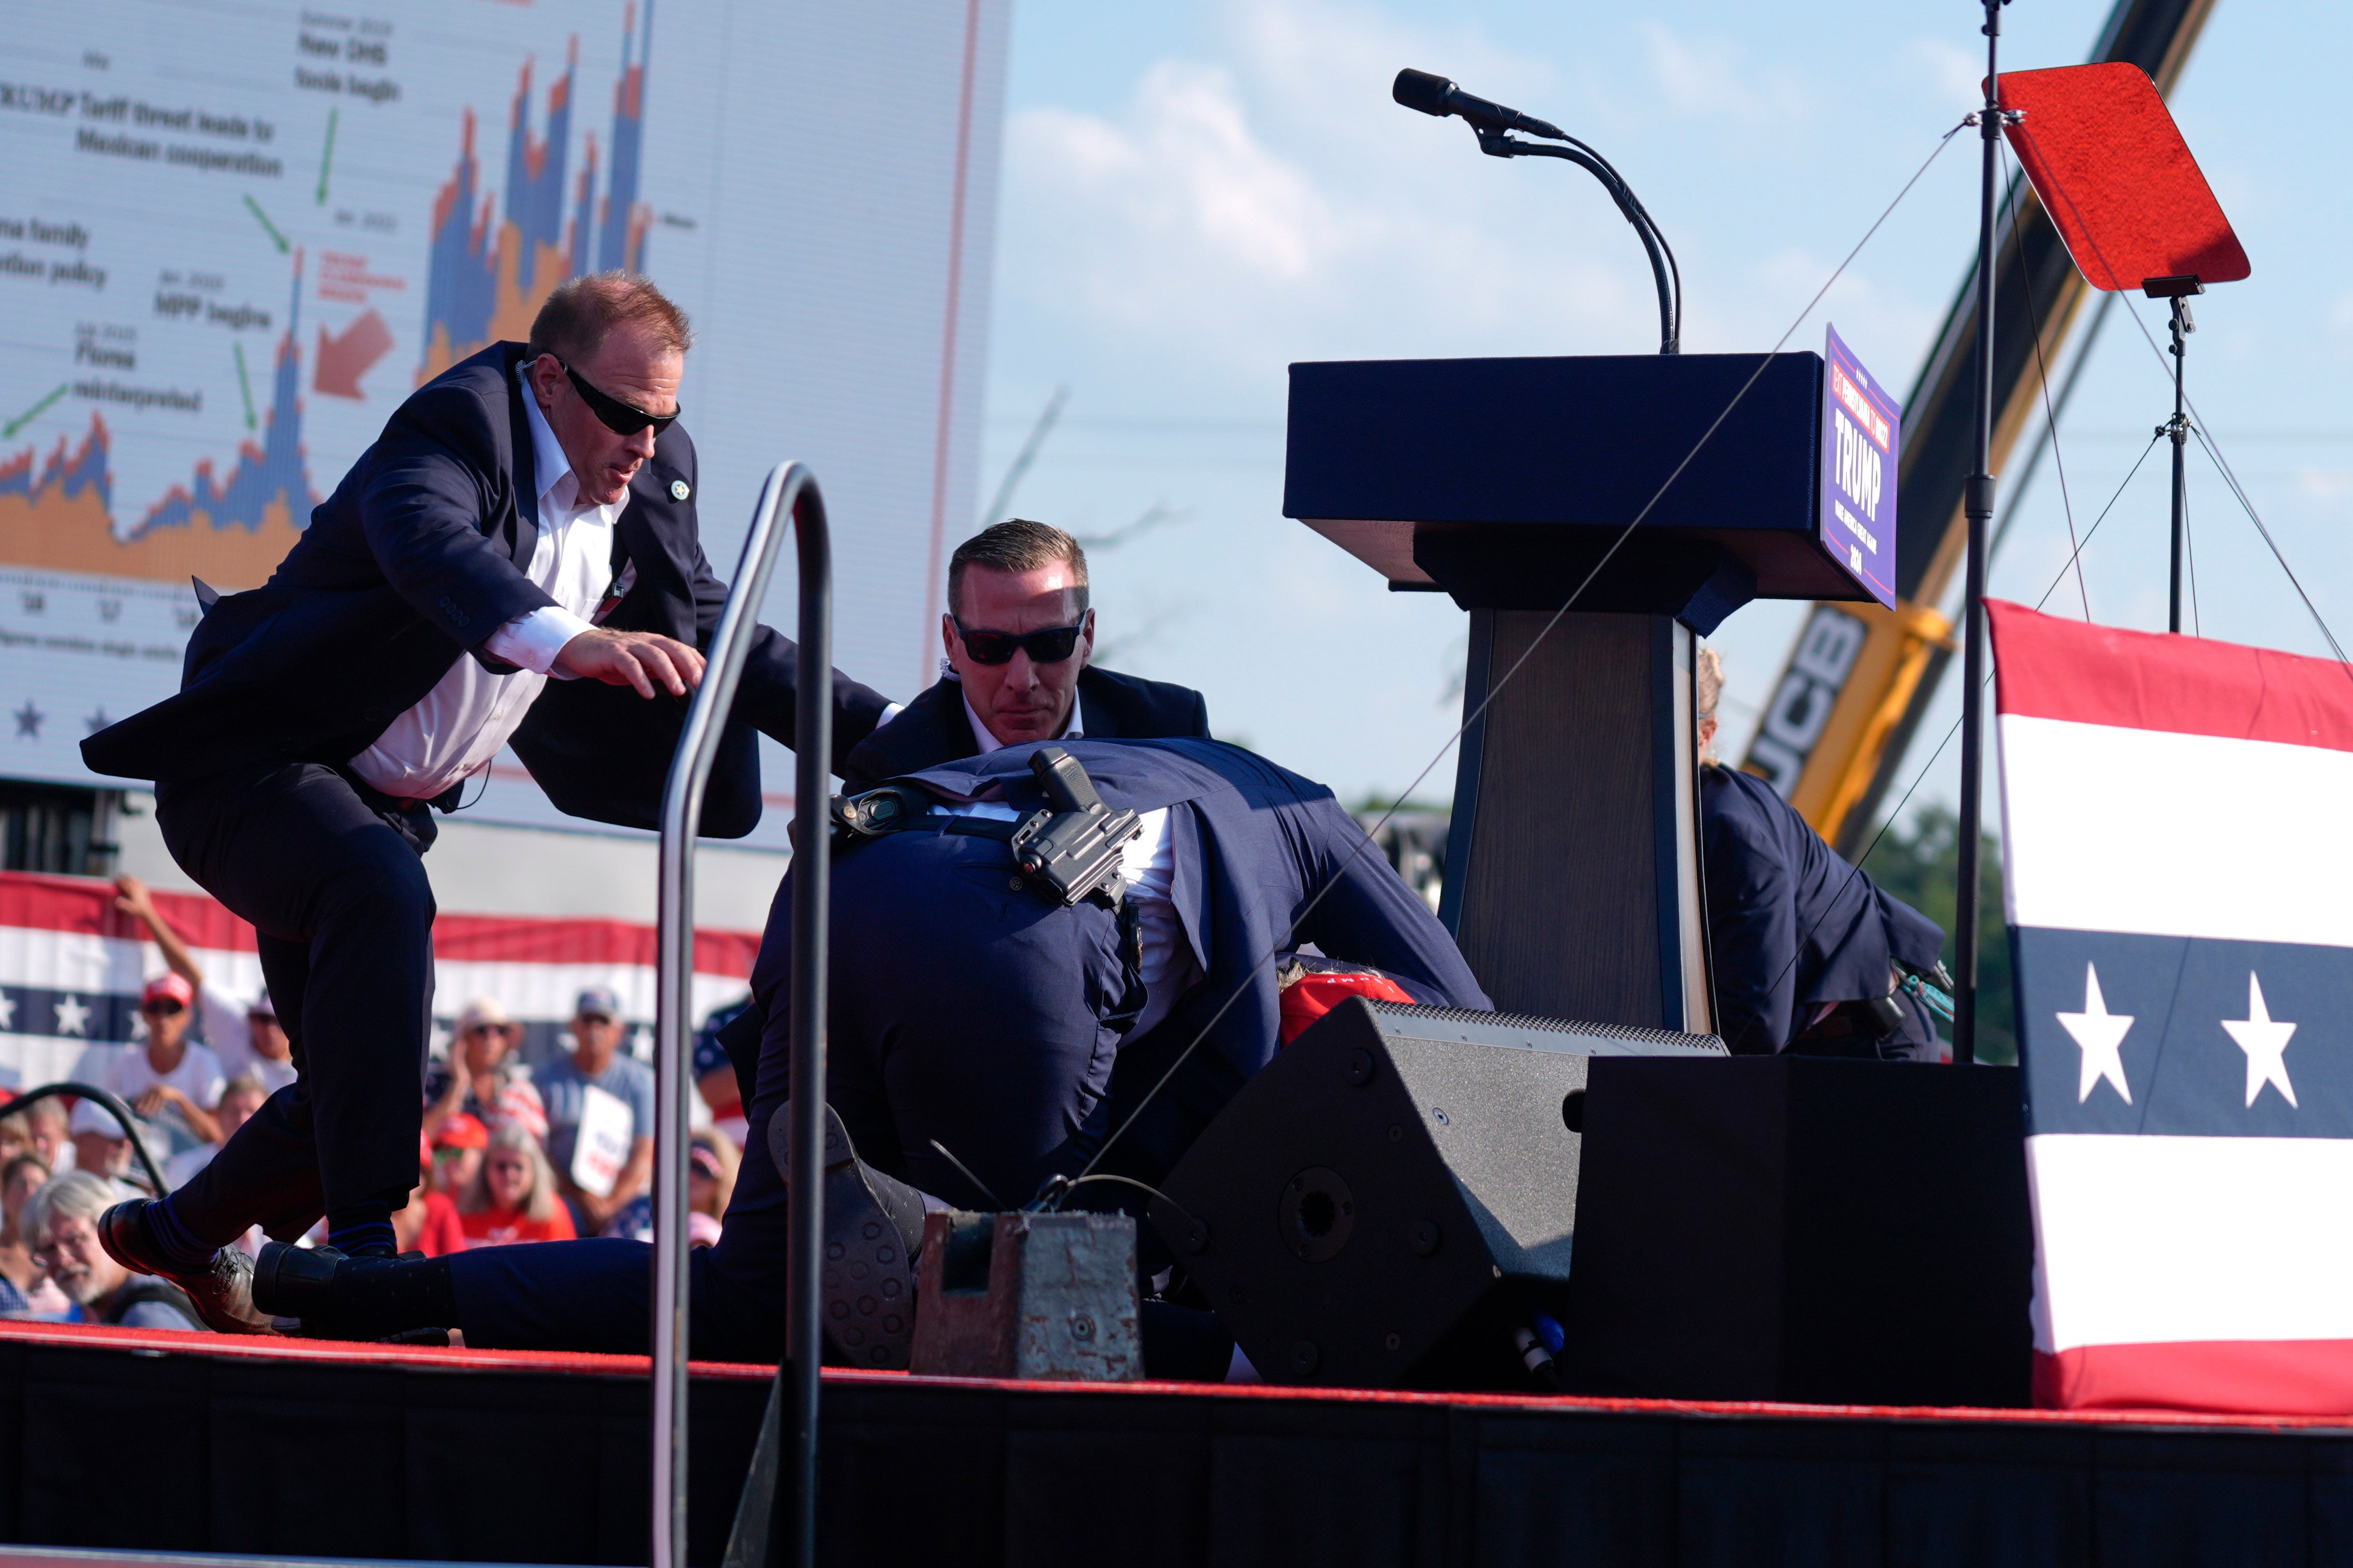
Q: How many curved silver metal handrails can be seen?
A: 1